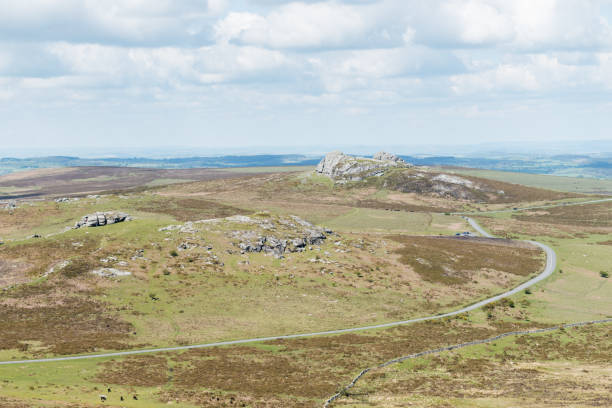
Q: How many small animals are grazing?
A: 4